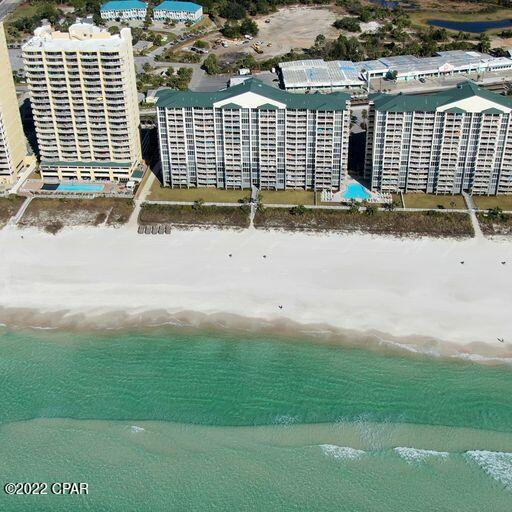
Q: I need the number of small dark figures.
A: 6